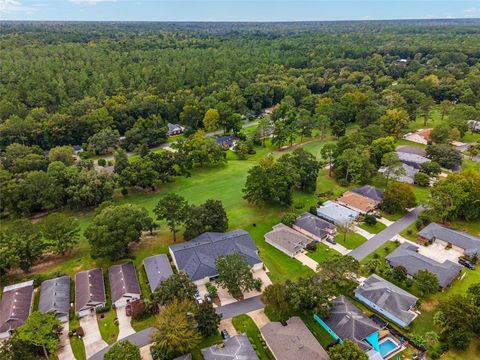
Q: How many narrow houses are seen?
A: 5